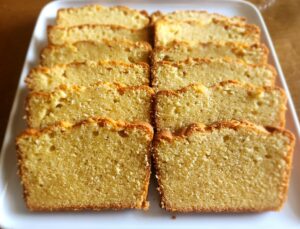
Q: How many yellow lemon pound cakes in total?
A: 12